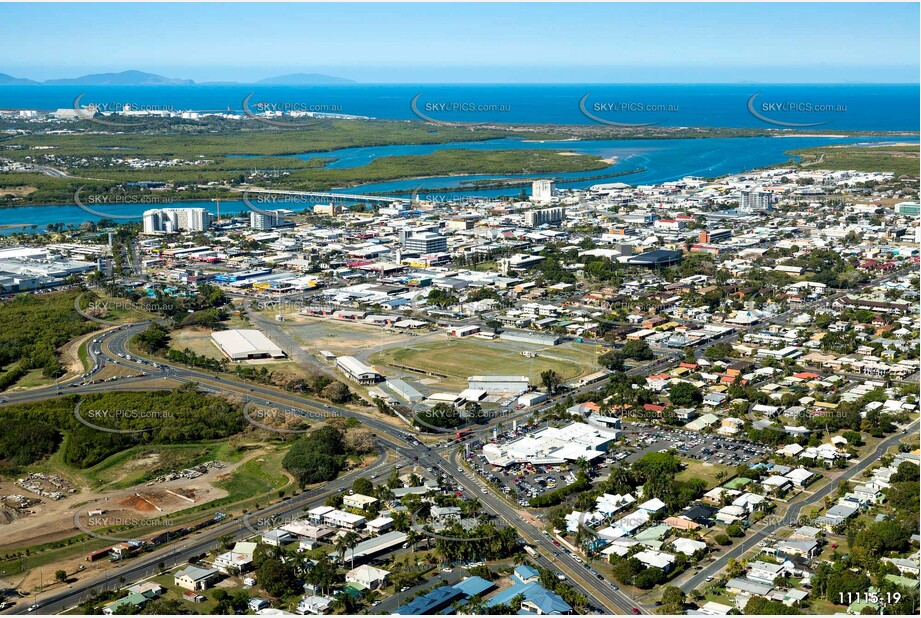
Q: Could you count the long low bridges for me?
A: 1